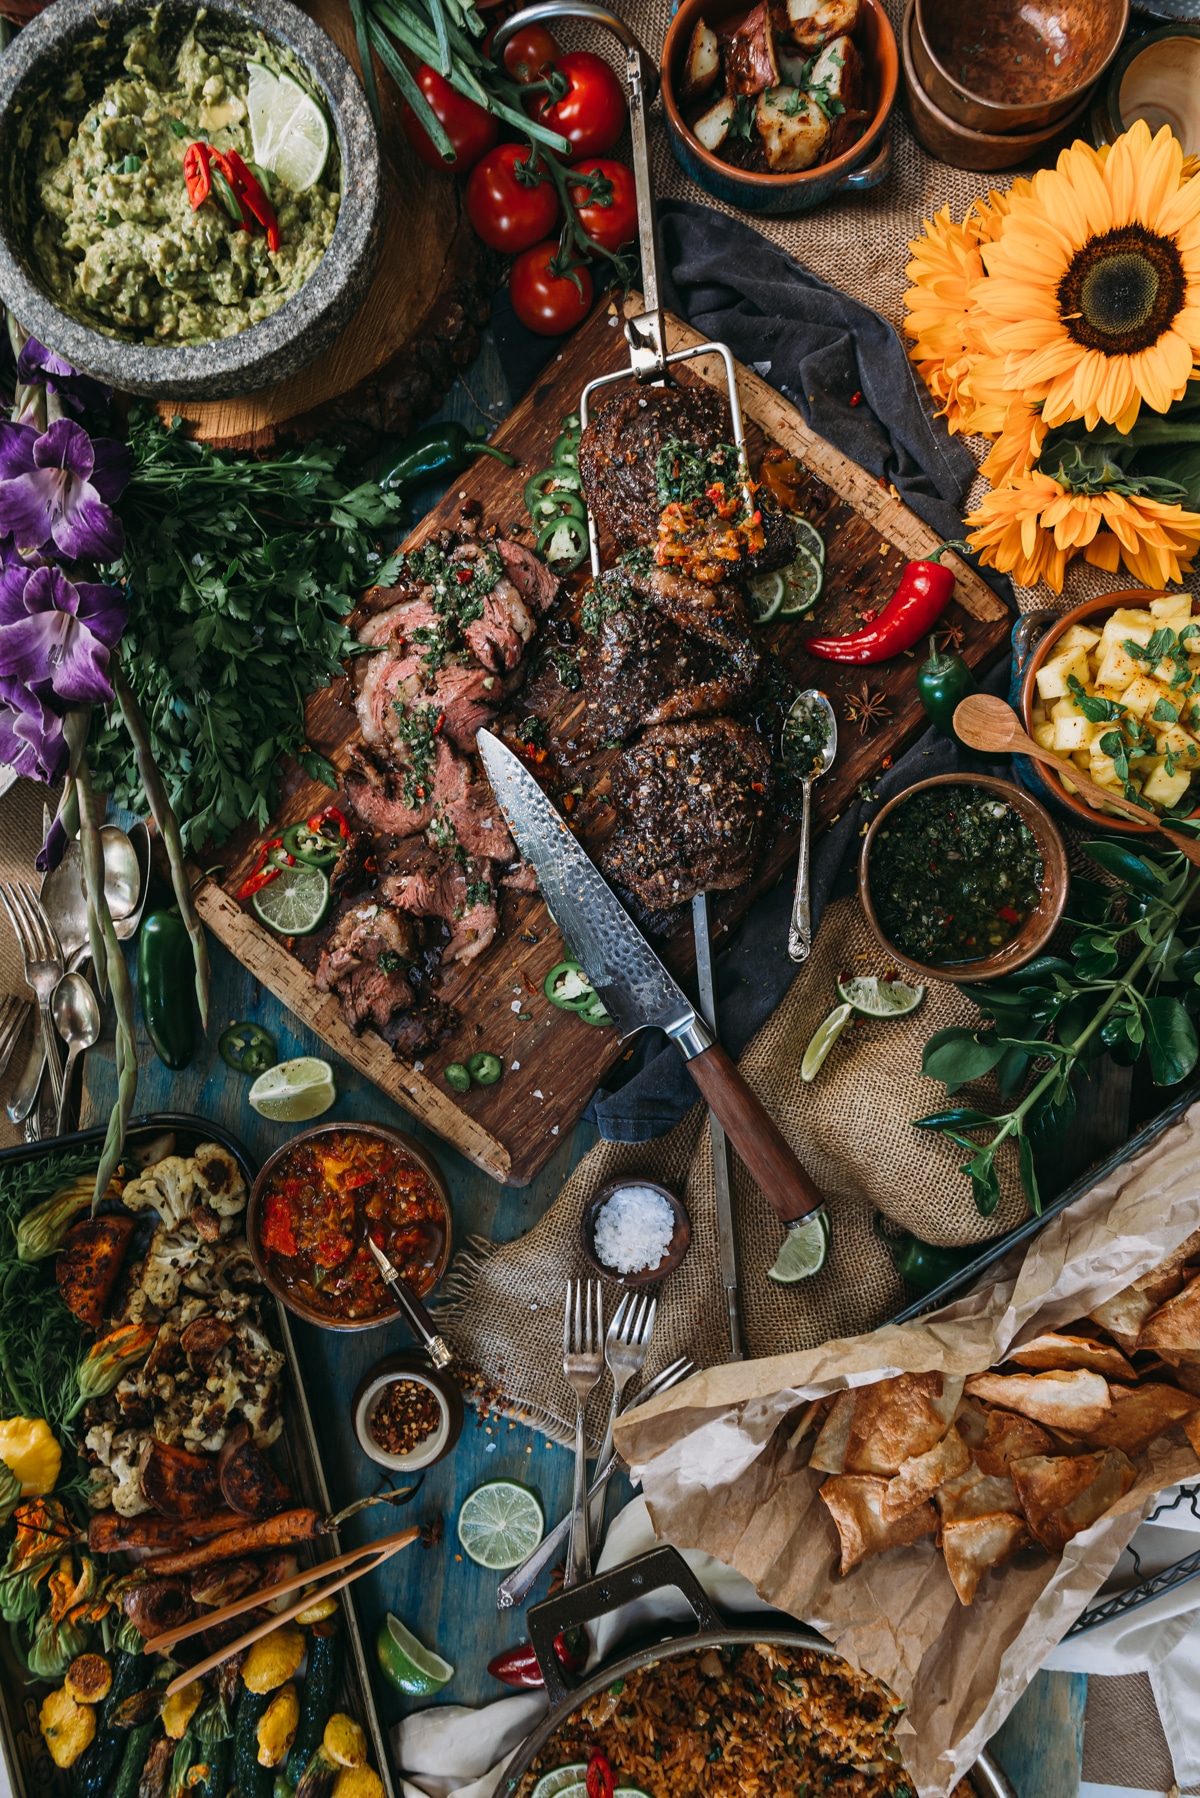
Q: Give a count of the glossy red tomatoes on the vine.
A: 6